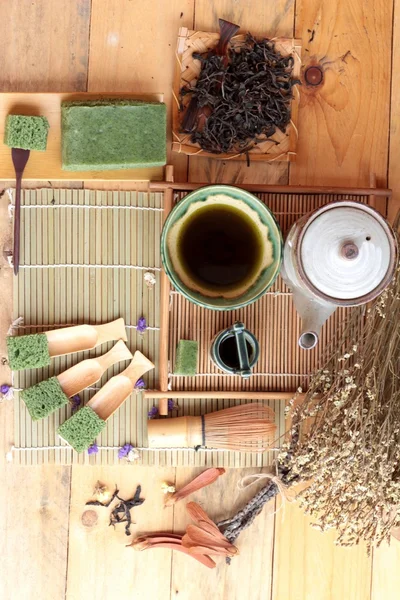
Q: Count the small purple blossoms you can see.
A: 8